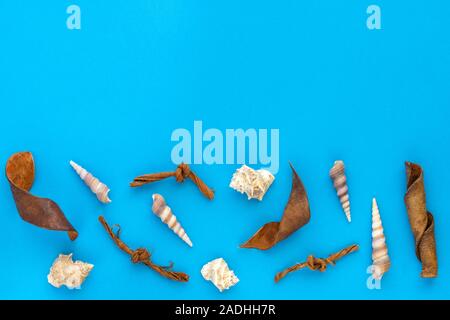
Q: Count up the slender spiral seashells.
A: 4